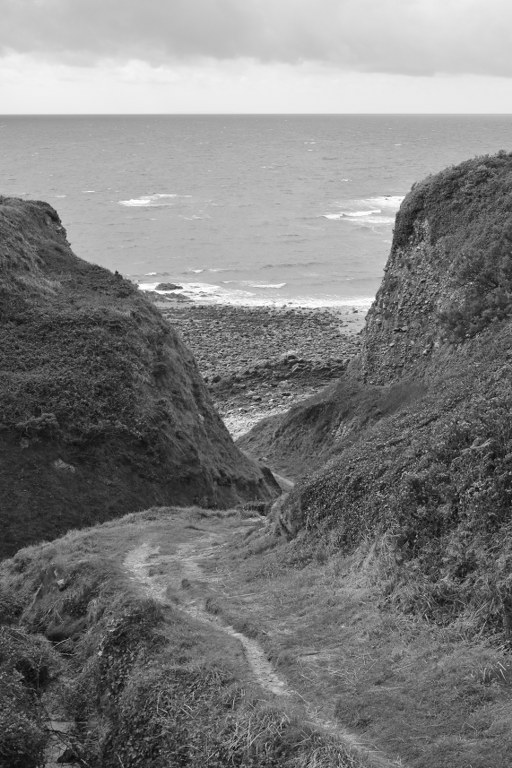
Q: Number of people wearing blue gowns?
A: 0